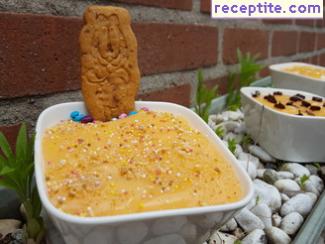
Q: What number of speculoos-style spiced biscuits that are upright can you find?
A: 1